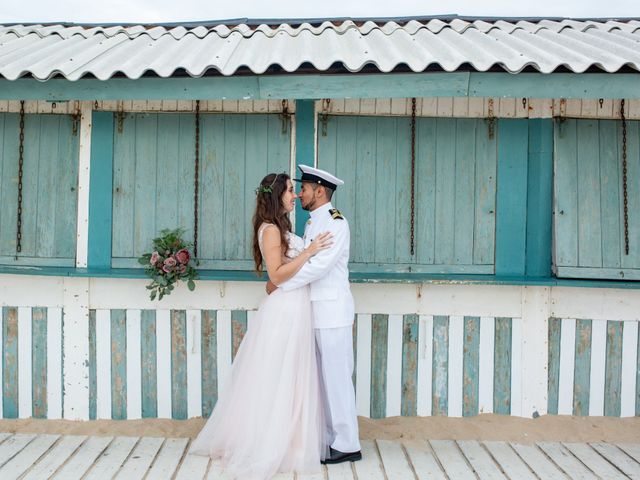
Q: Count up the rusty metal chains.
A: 4